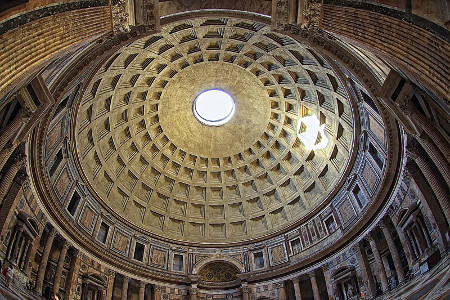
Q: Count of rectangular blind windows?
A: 12